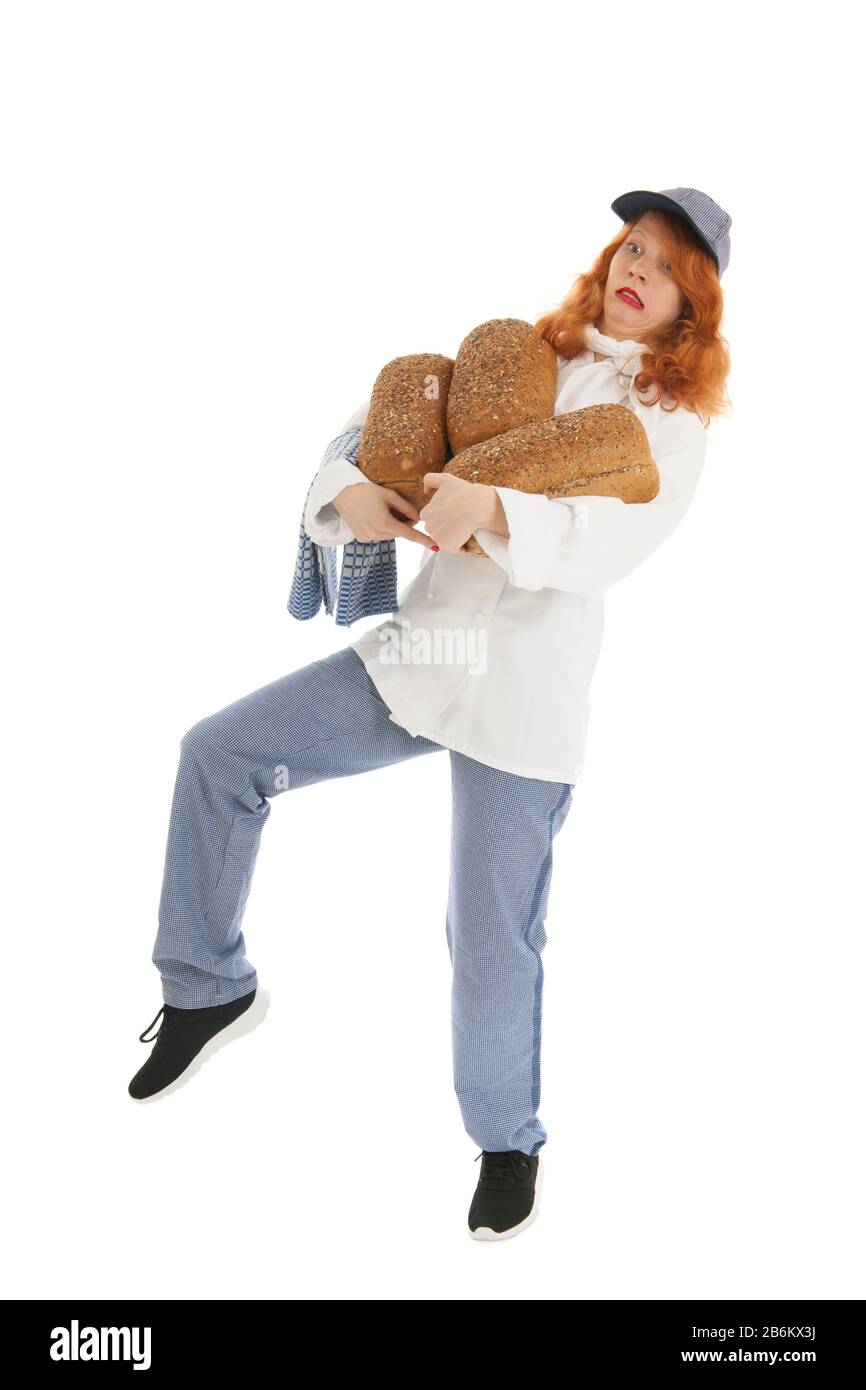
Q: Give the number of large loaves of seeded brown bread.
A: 3